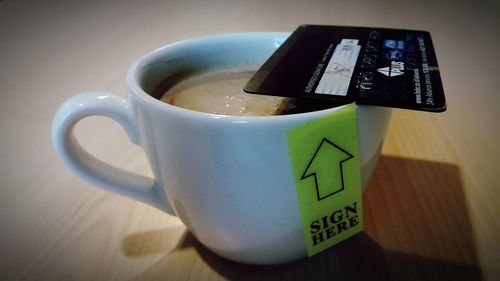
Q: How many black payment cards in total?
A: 1